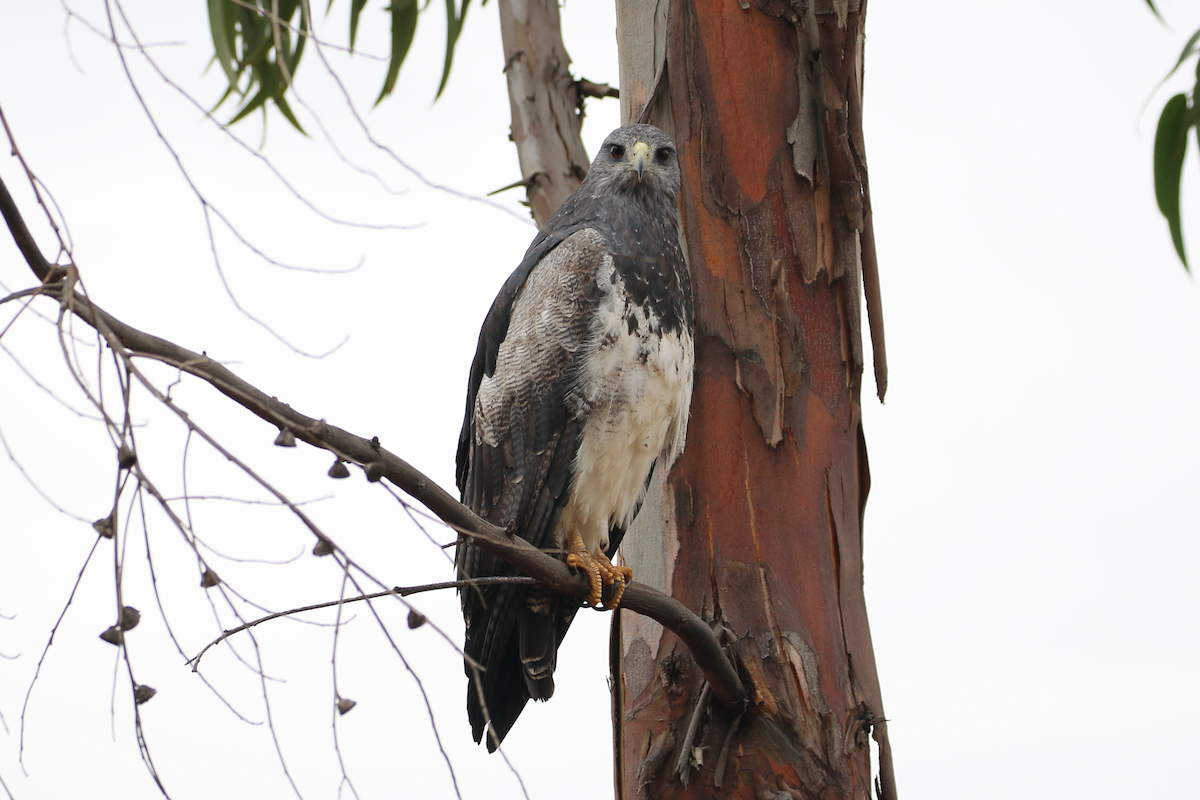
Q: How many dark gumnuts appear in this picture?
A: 12